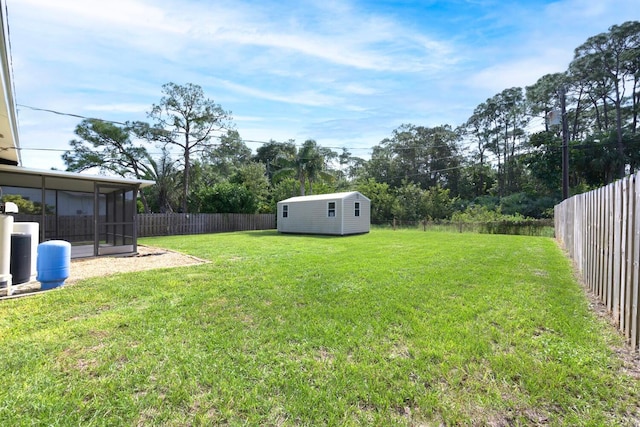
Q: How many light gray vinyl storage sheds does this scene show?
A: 1